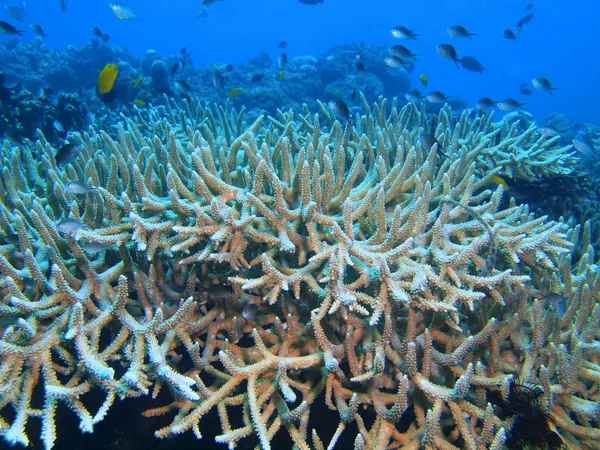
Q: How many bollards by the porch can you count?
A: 0